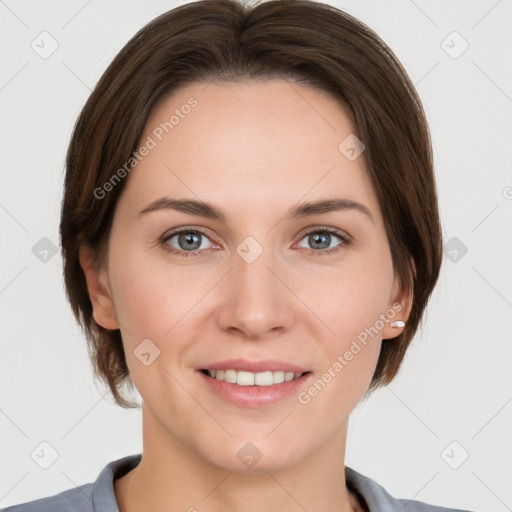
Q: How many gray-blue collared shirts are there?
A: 1